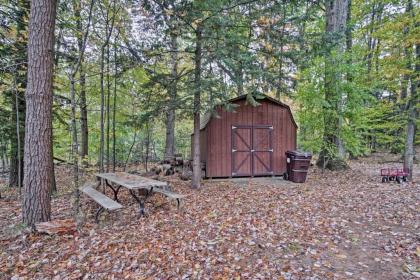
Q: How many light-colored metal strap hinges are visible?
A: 6